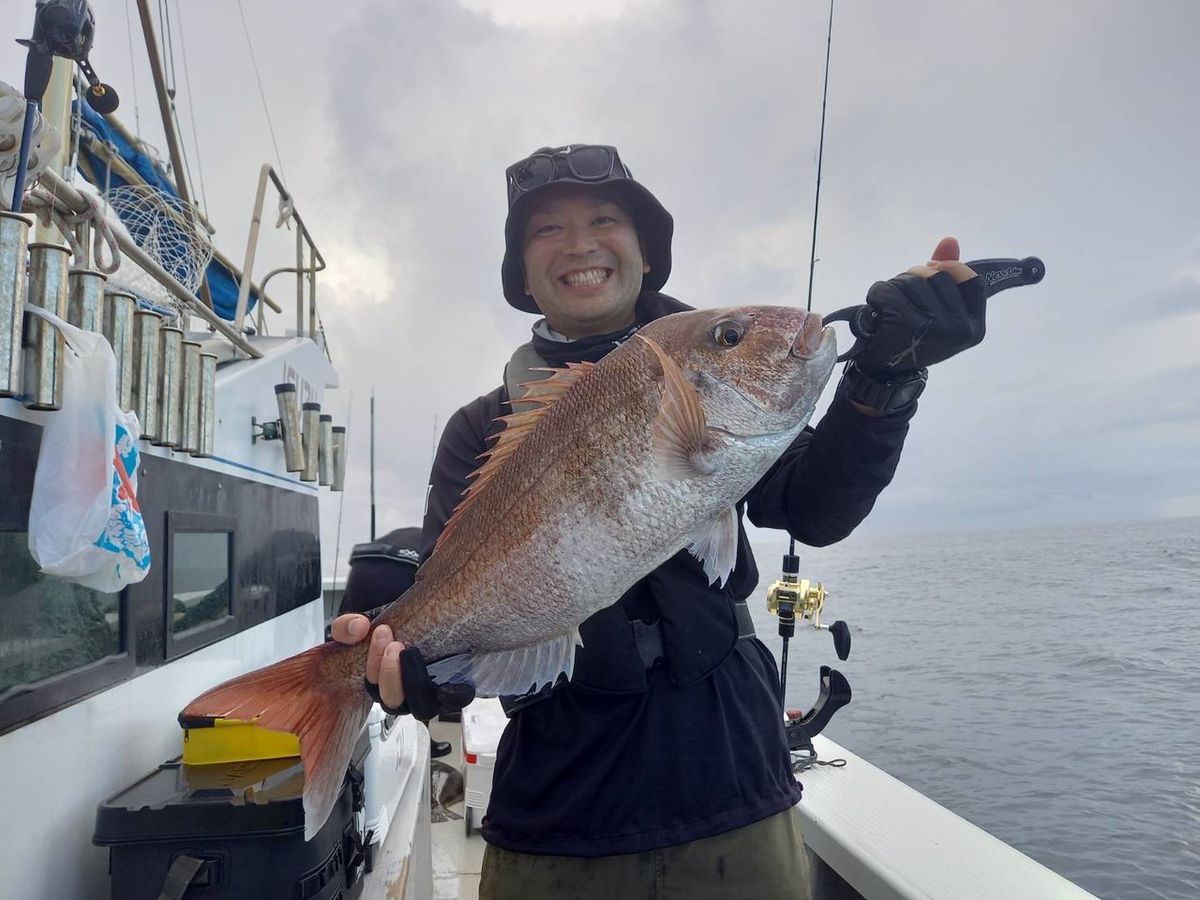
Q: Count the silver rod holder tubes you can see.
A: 12